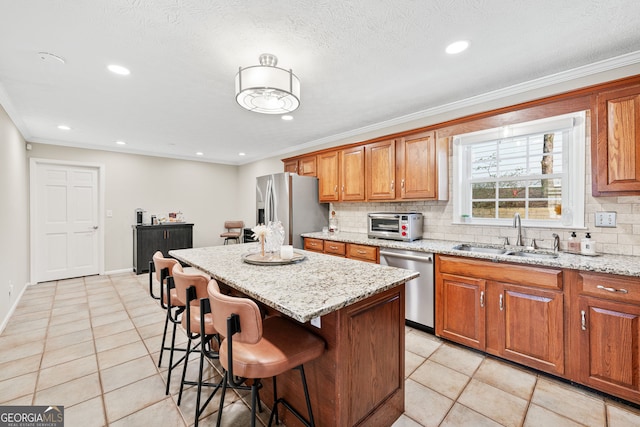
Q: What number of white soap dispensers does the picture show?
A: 1